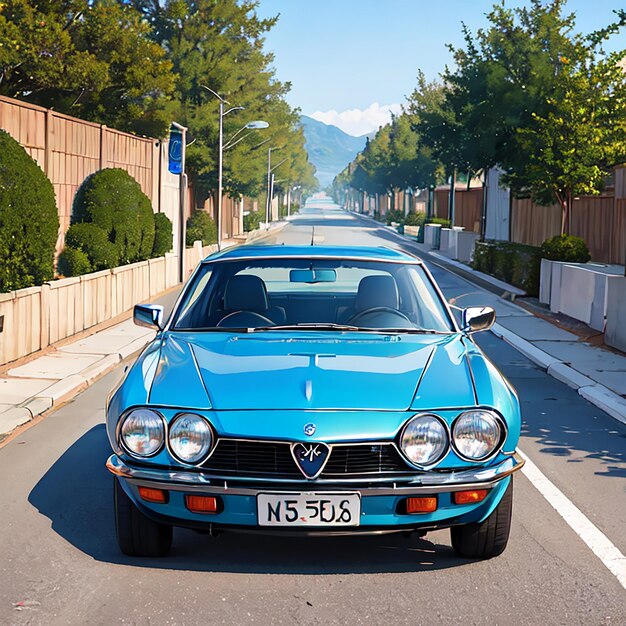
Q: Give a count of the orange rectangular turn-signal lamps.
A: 4